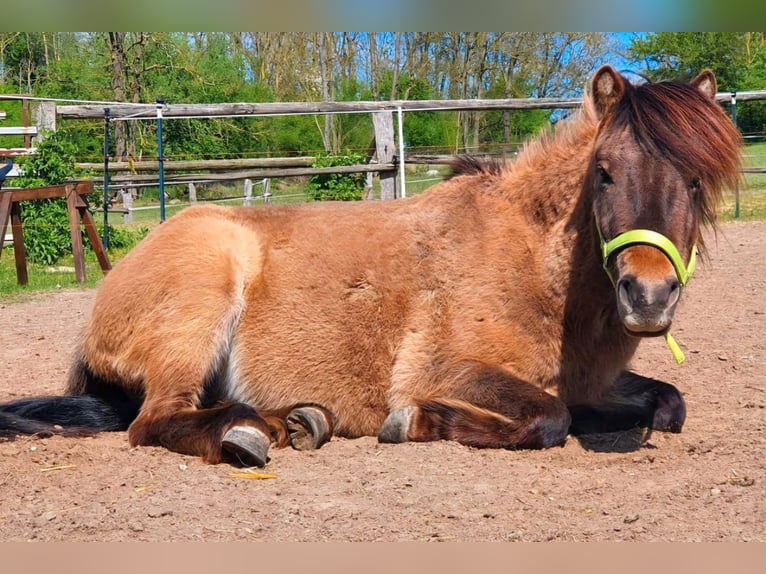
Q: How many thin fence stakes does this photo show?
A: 4